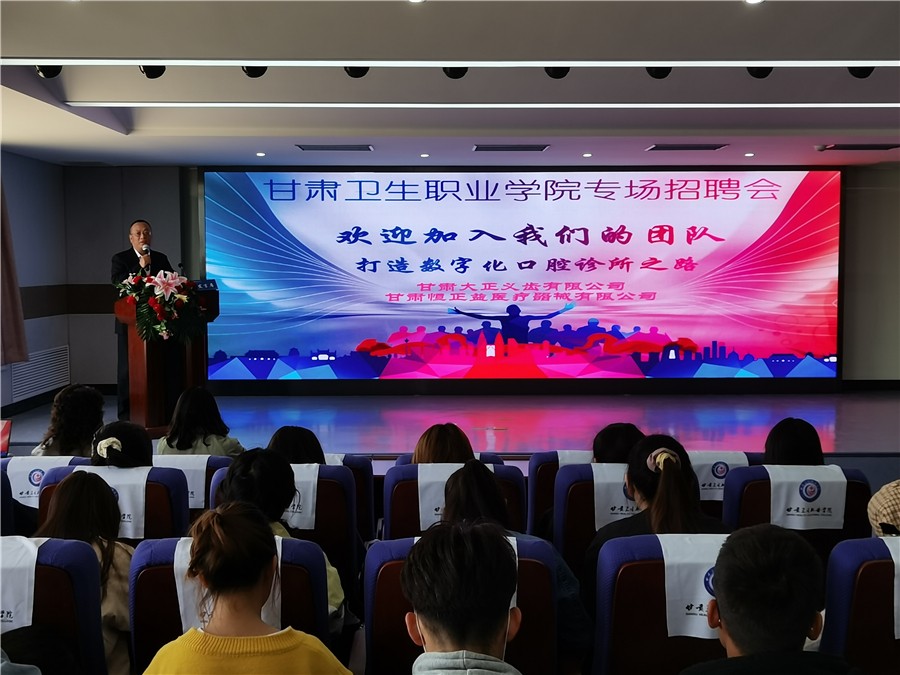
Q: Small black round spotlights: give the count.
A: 9